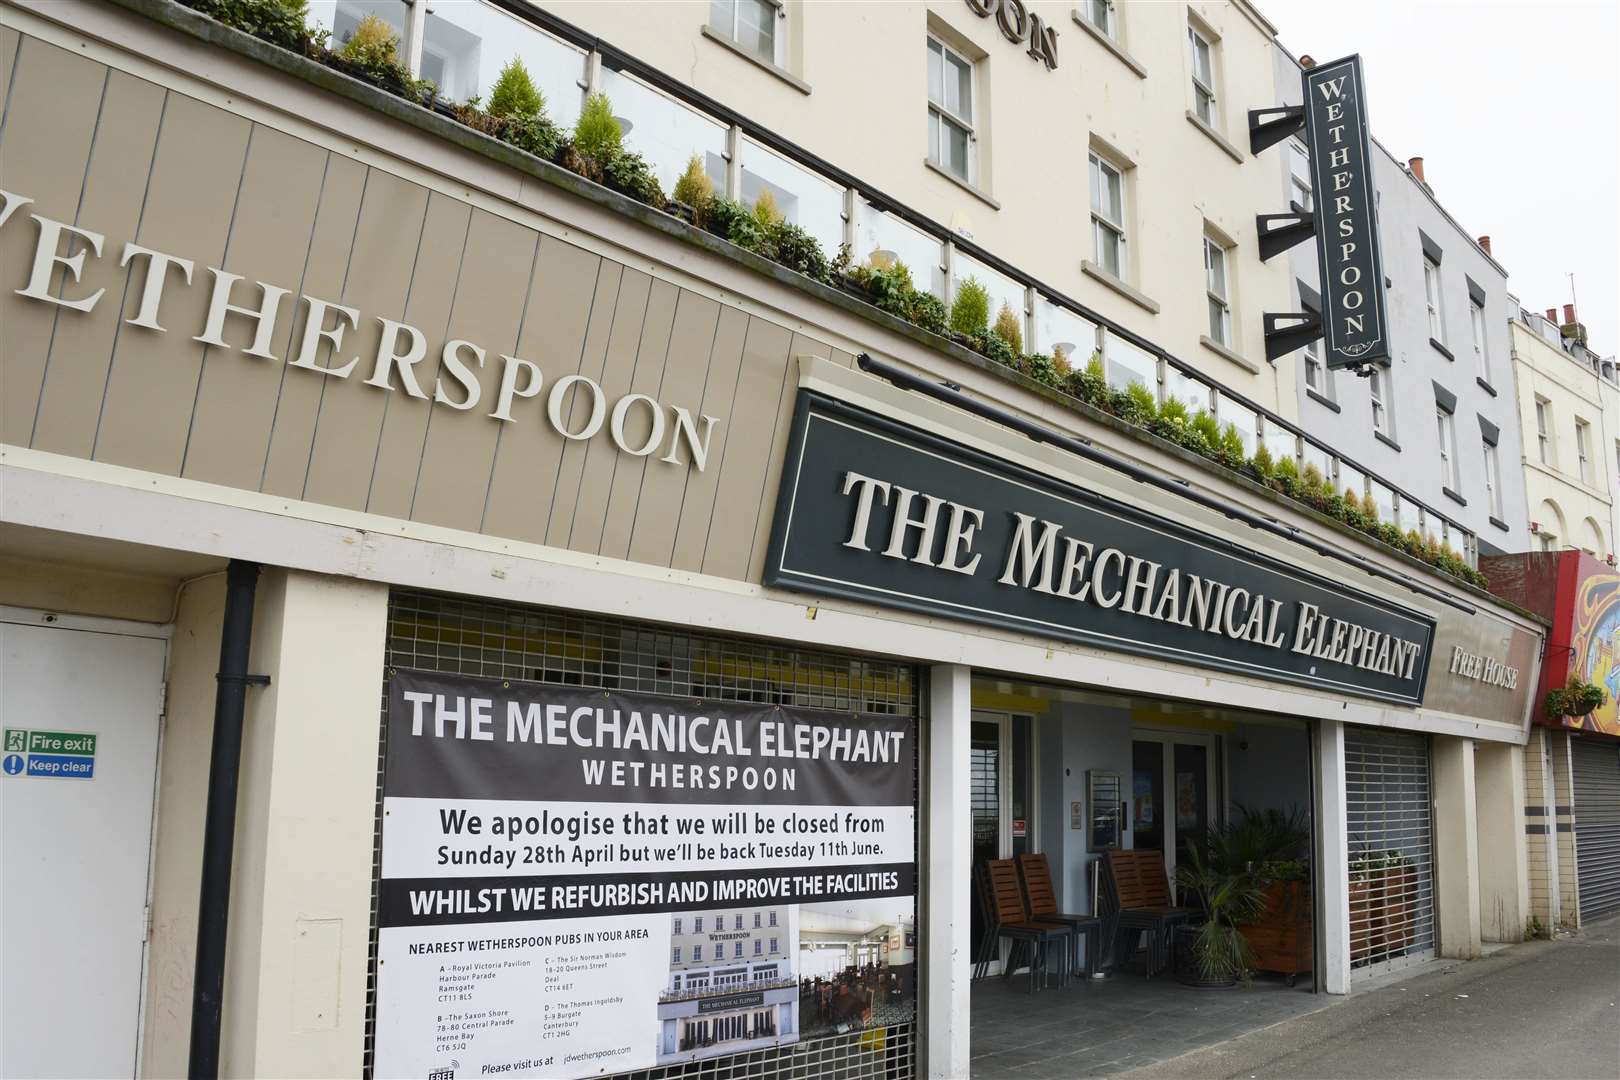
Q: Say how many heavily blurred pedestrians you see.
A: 0